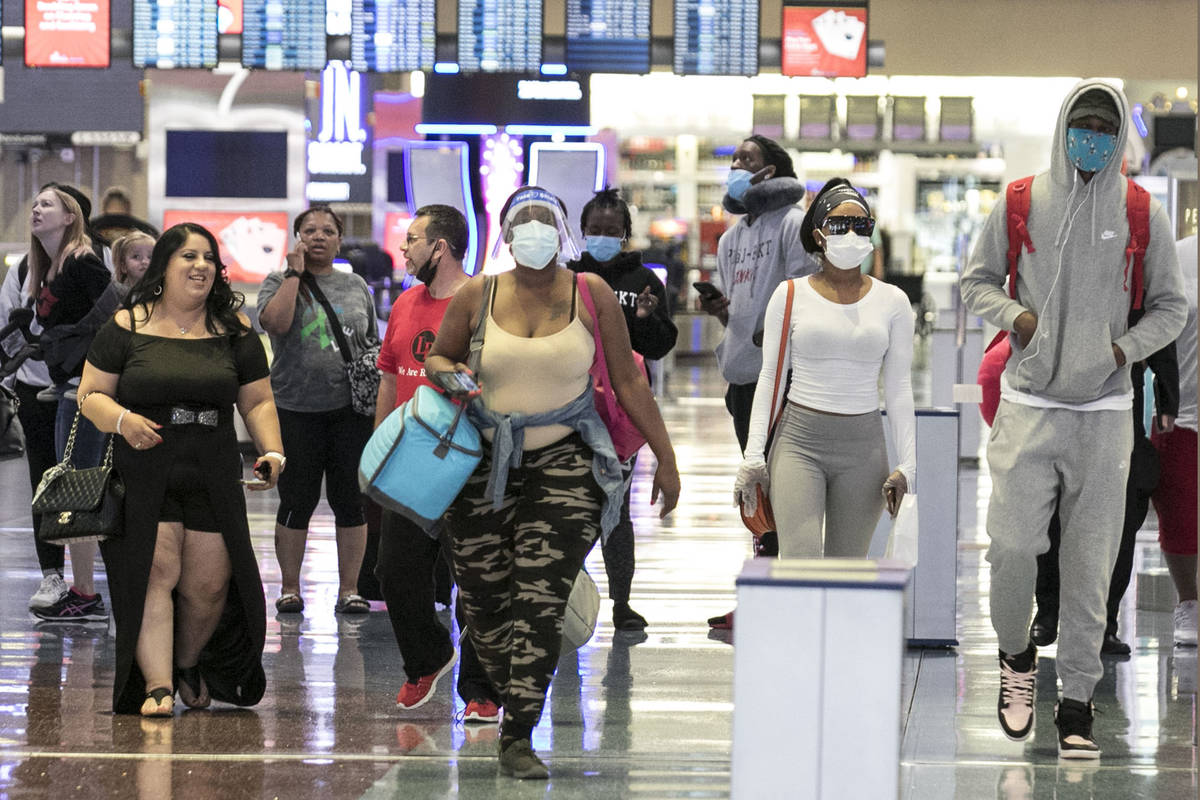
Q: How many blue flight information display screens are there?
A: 6